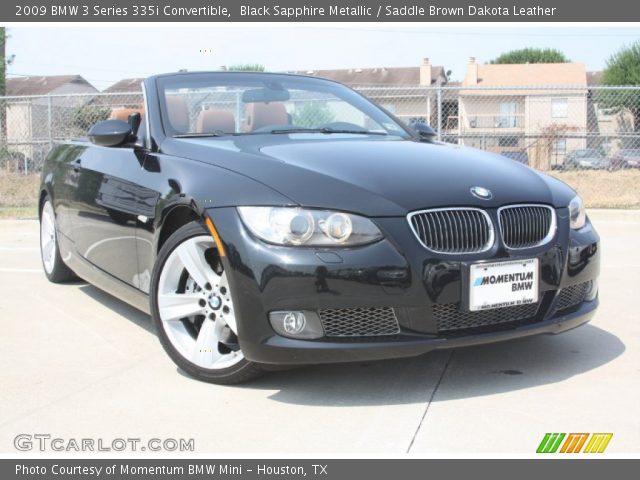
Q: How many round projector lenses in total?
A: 2